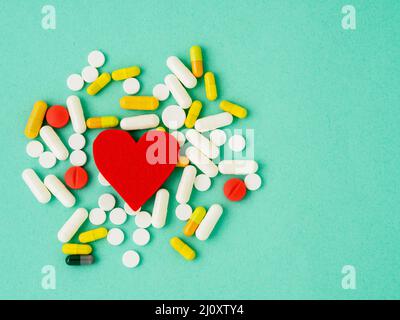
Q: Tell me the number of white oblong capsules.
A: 15